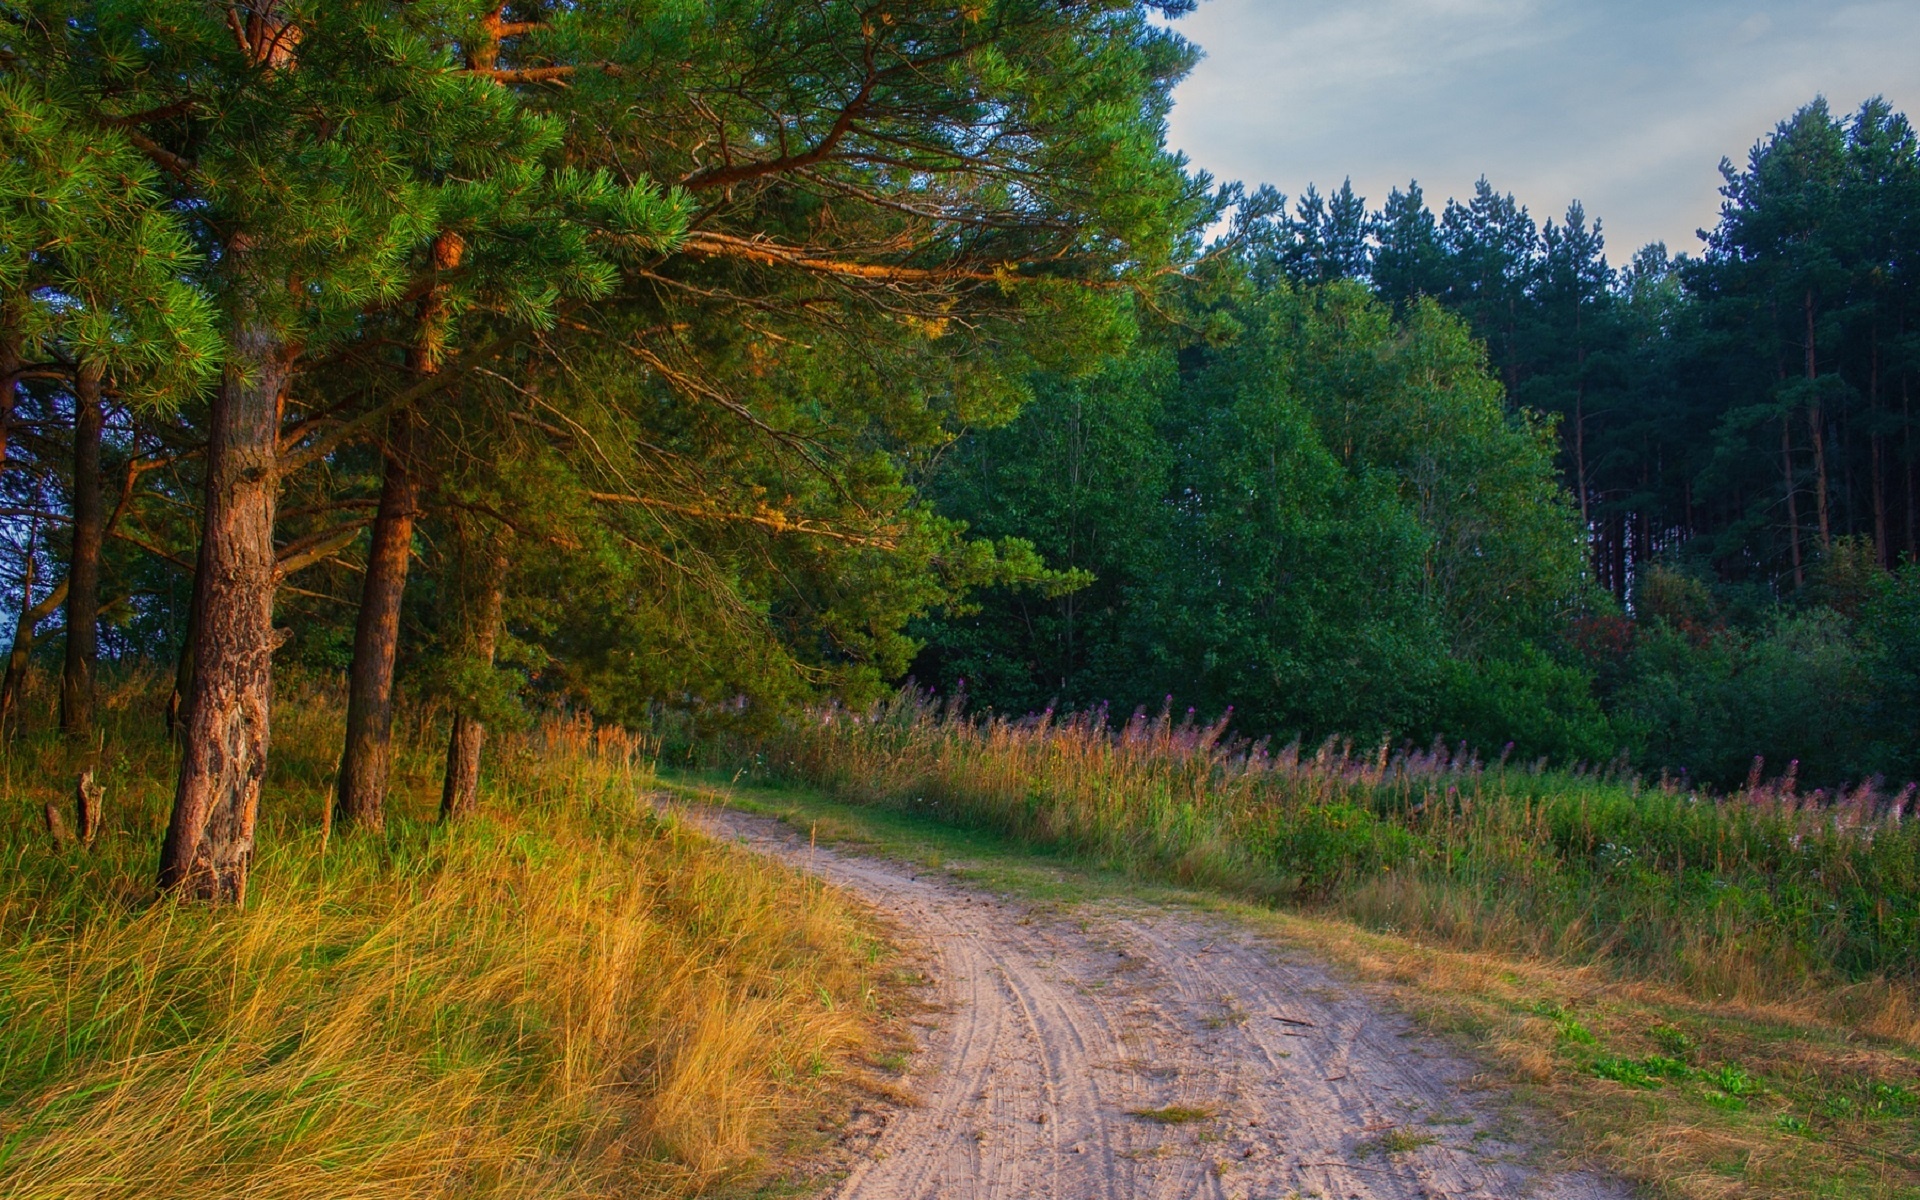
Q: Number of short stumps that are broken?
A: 2